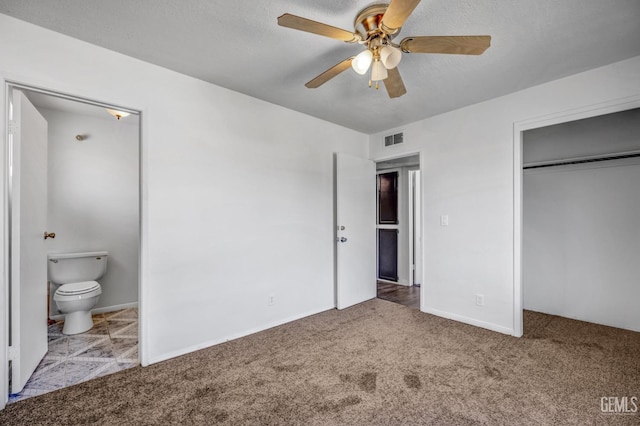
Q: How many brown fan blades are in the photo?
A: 5